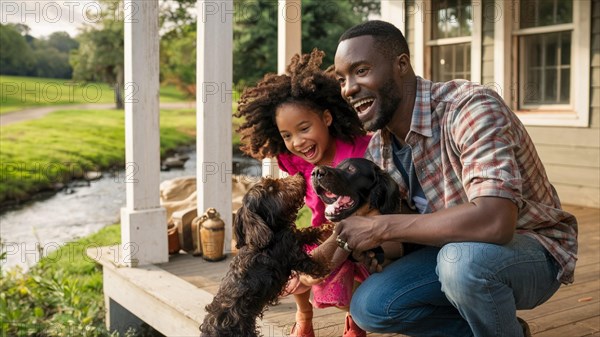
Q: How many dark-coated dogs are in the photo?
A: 2